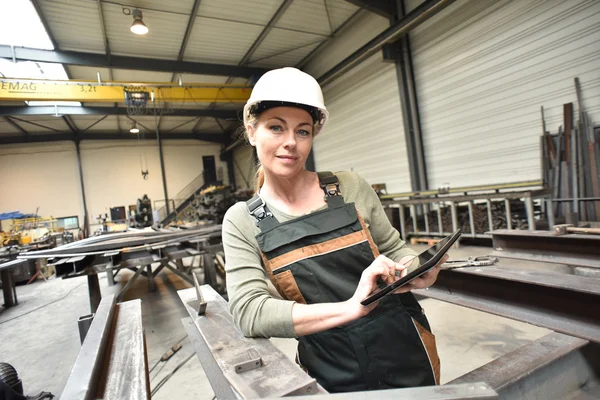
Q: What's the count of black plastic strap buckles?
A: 2